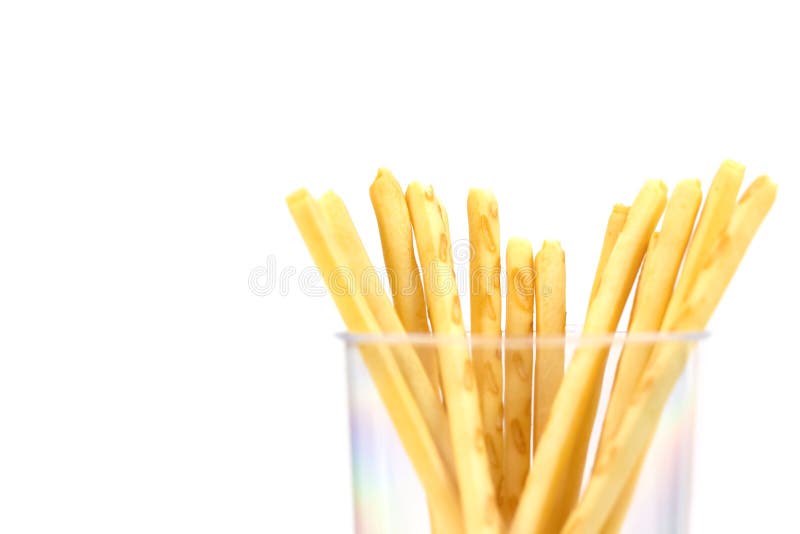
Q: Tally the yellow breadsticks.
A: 13